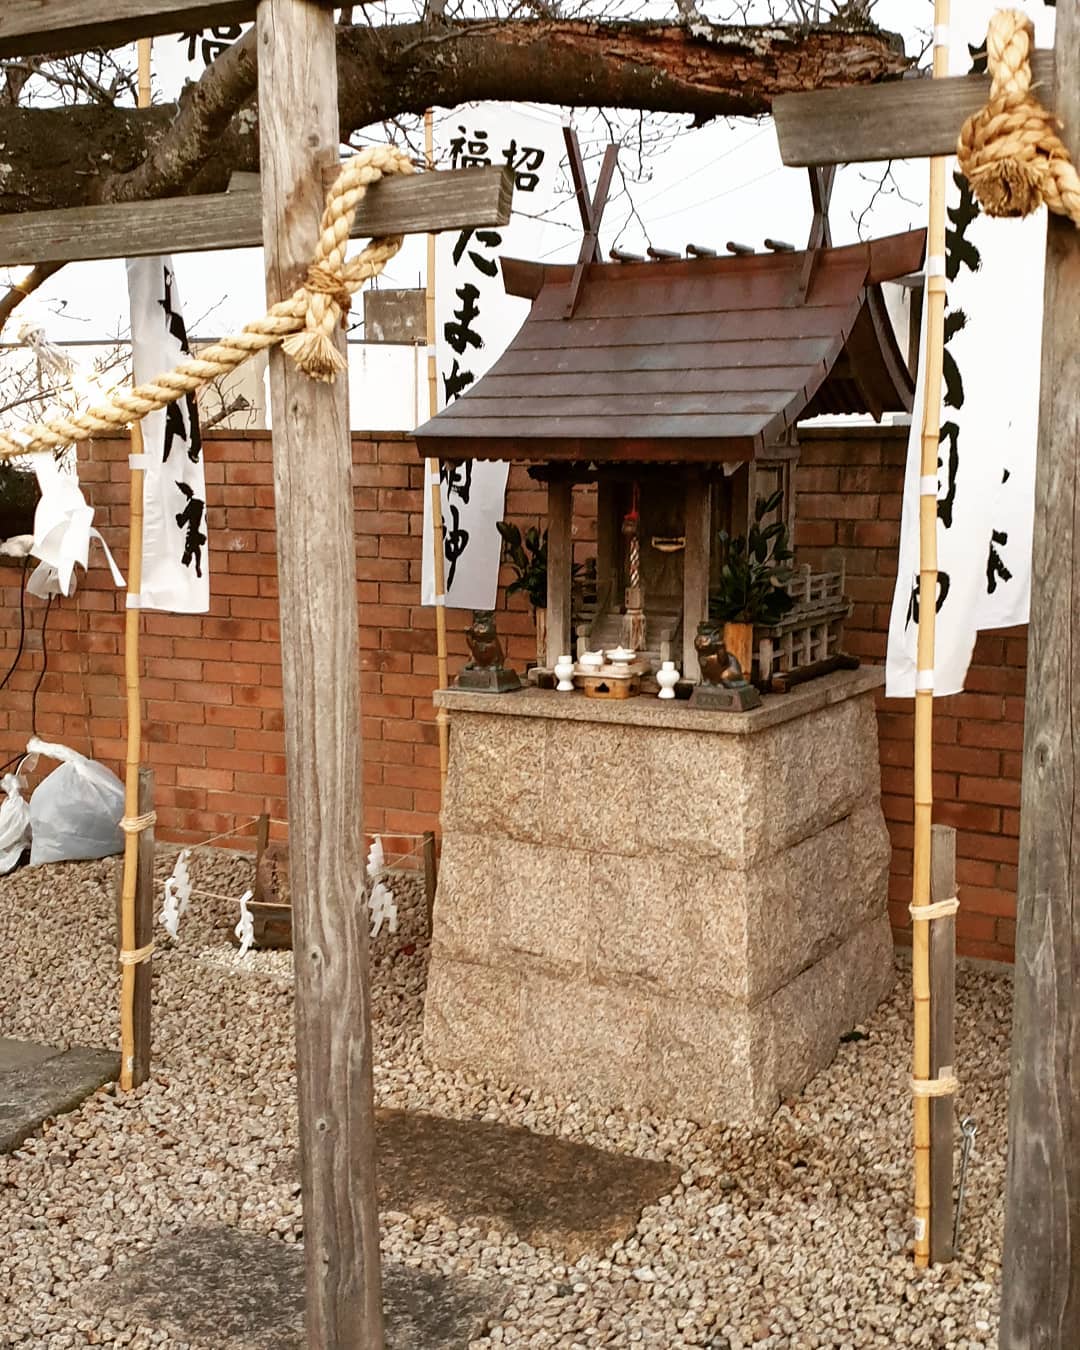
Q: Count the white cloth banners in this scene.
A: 4